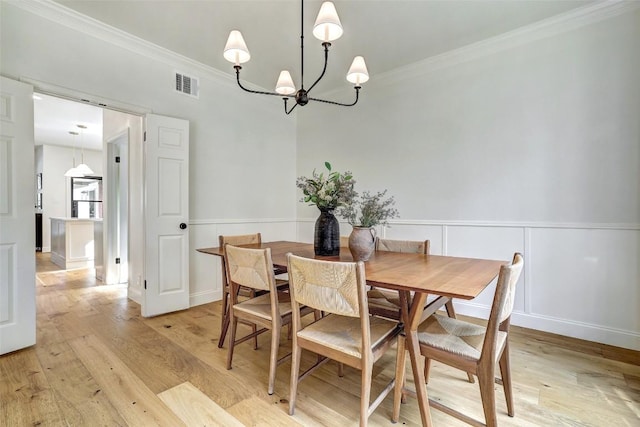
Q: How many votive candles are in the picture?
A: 0